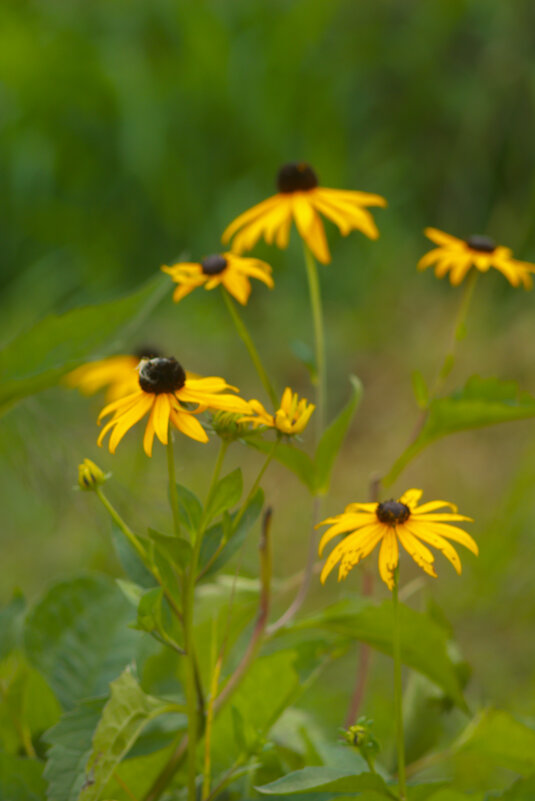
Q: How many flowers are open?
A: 6